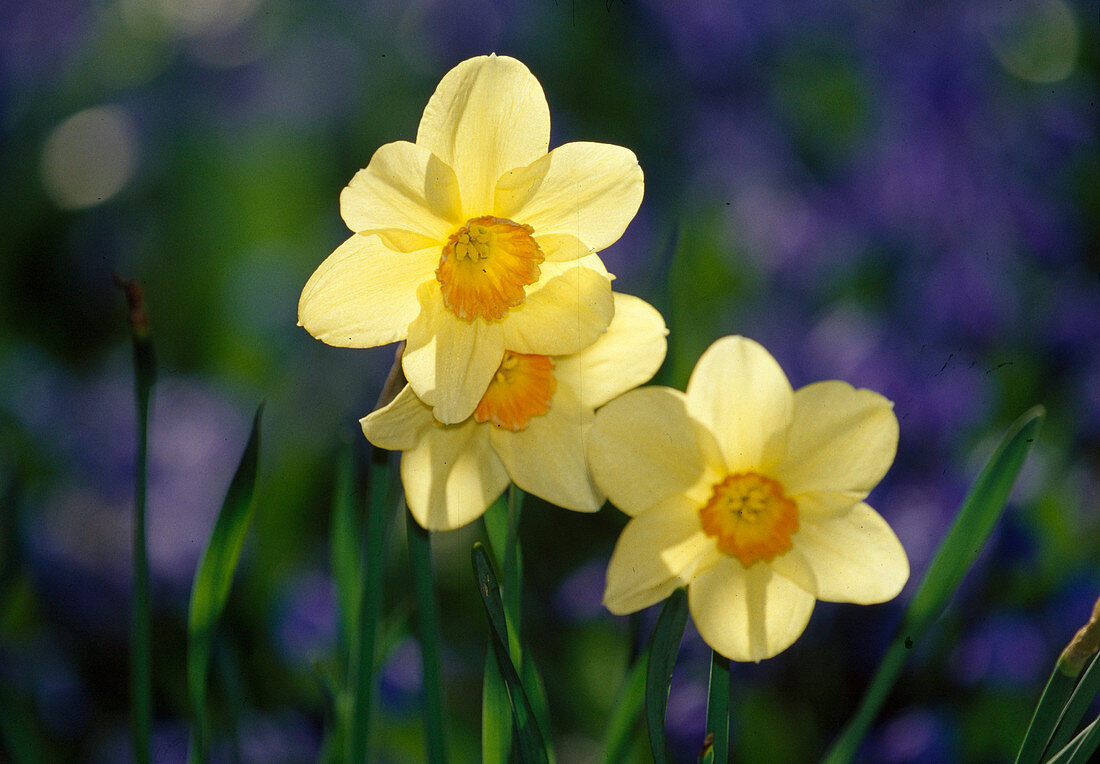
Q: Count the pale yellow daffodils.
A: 3